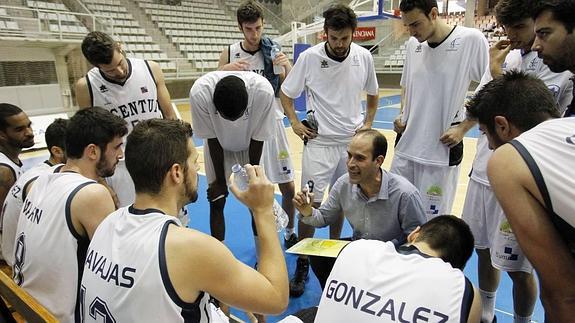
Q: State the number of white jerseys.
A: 12